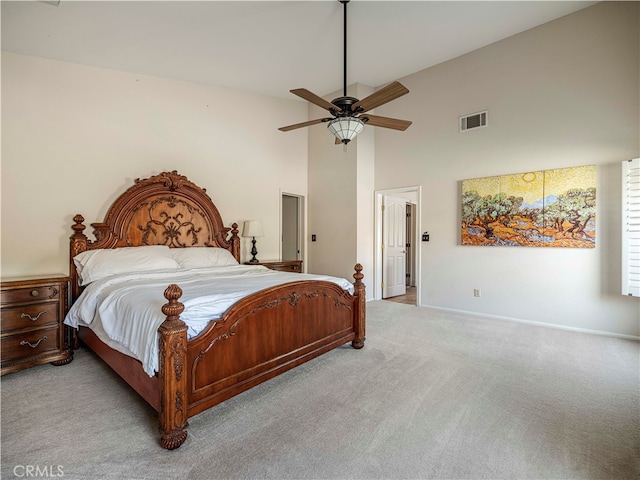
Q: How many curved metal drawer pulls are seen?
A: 2